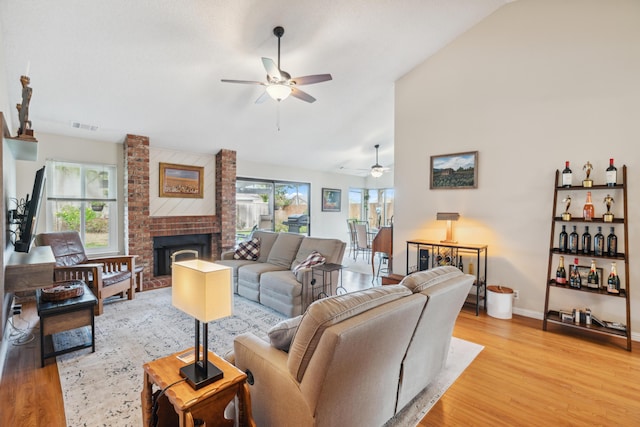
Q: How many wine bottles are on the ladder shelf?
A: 12